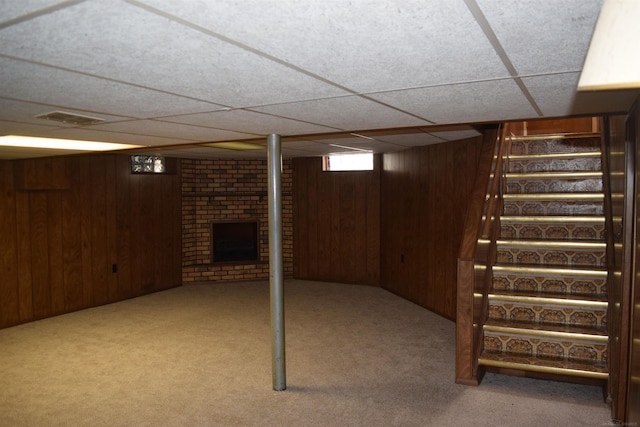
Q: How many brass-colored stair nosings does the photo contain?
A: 10